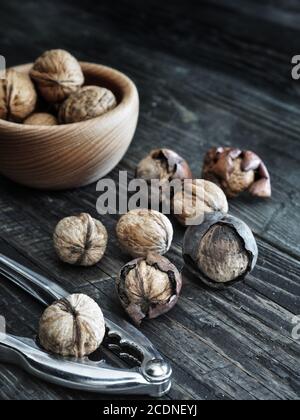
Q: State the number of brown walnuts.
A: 12